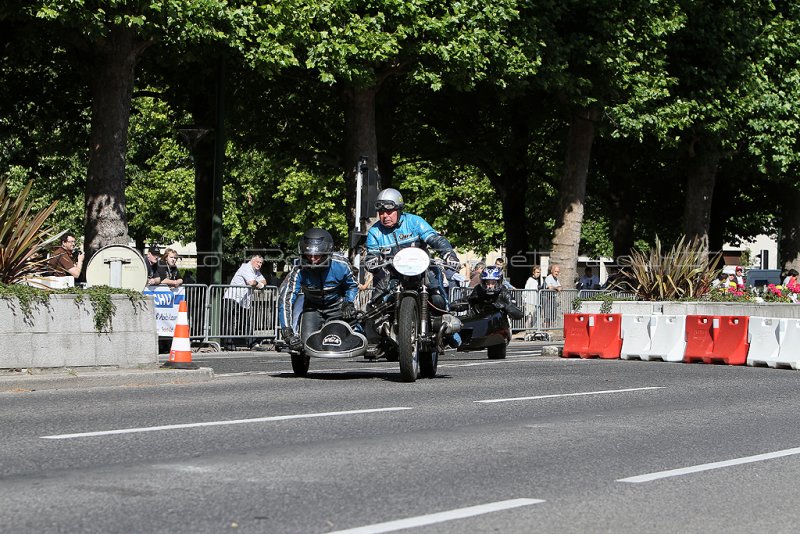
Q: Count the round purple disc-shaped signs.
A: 0